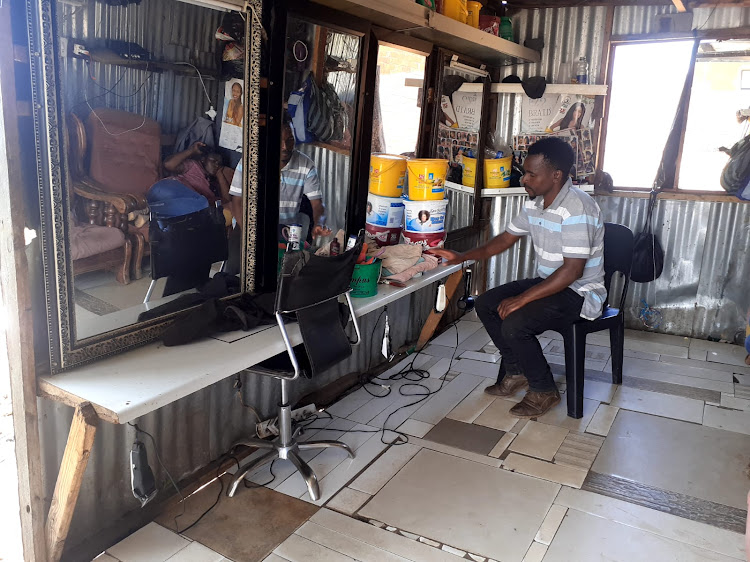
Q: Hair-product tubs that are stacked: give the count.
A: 6